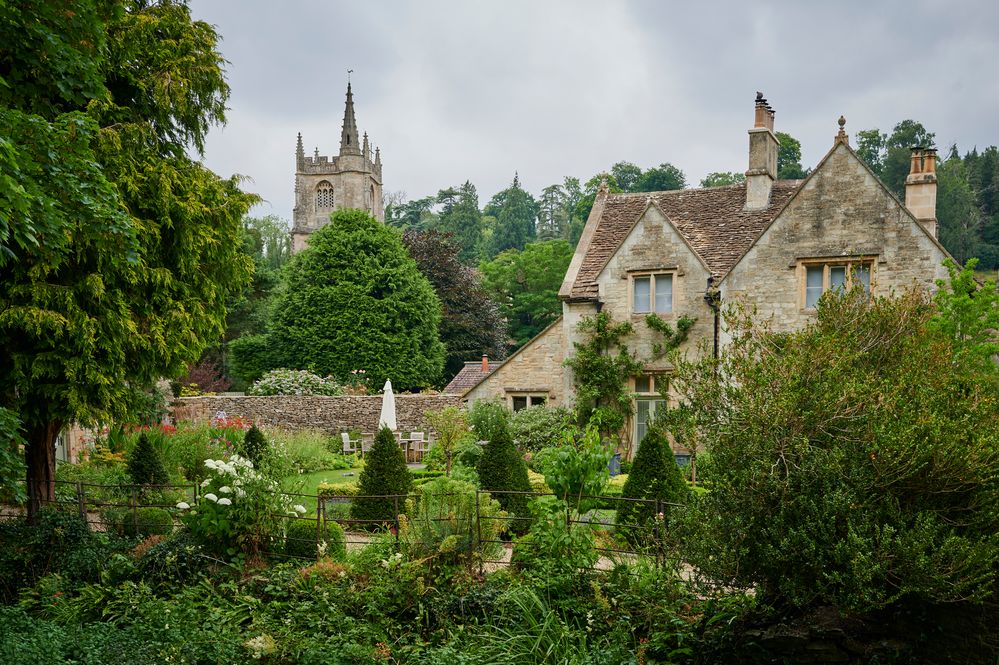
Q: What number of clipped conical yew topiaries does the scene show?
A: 5